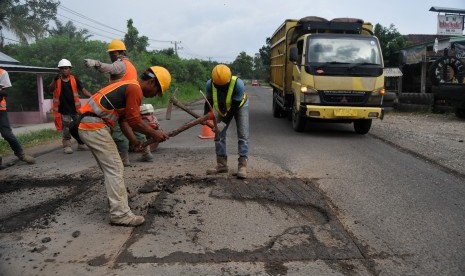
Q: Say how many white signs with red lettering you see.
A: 1